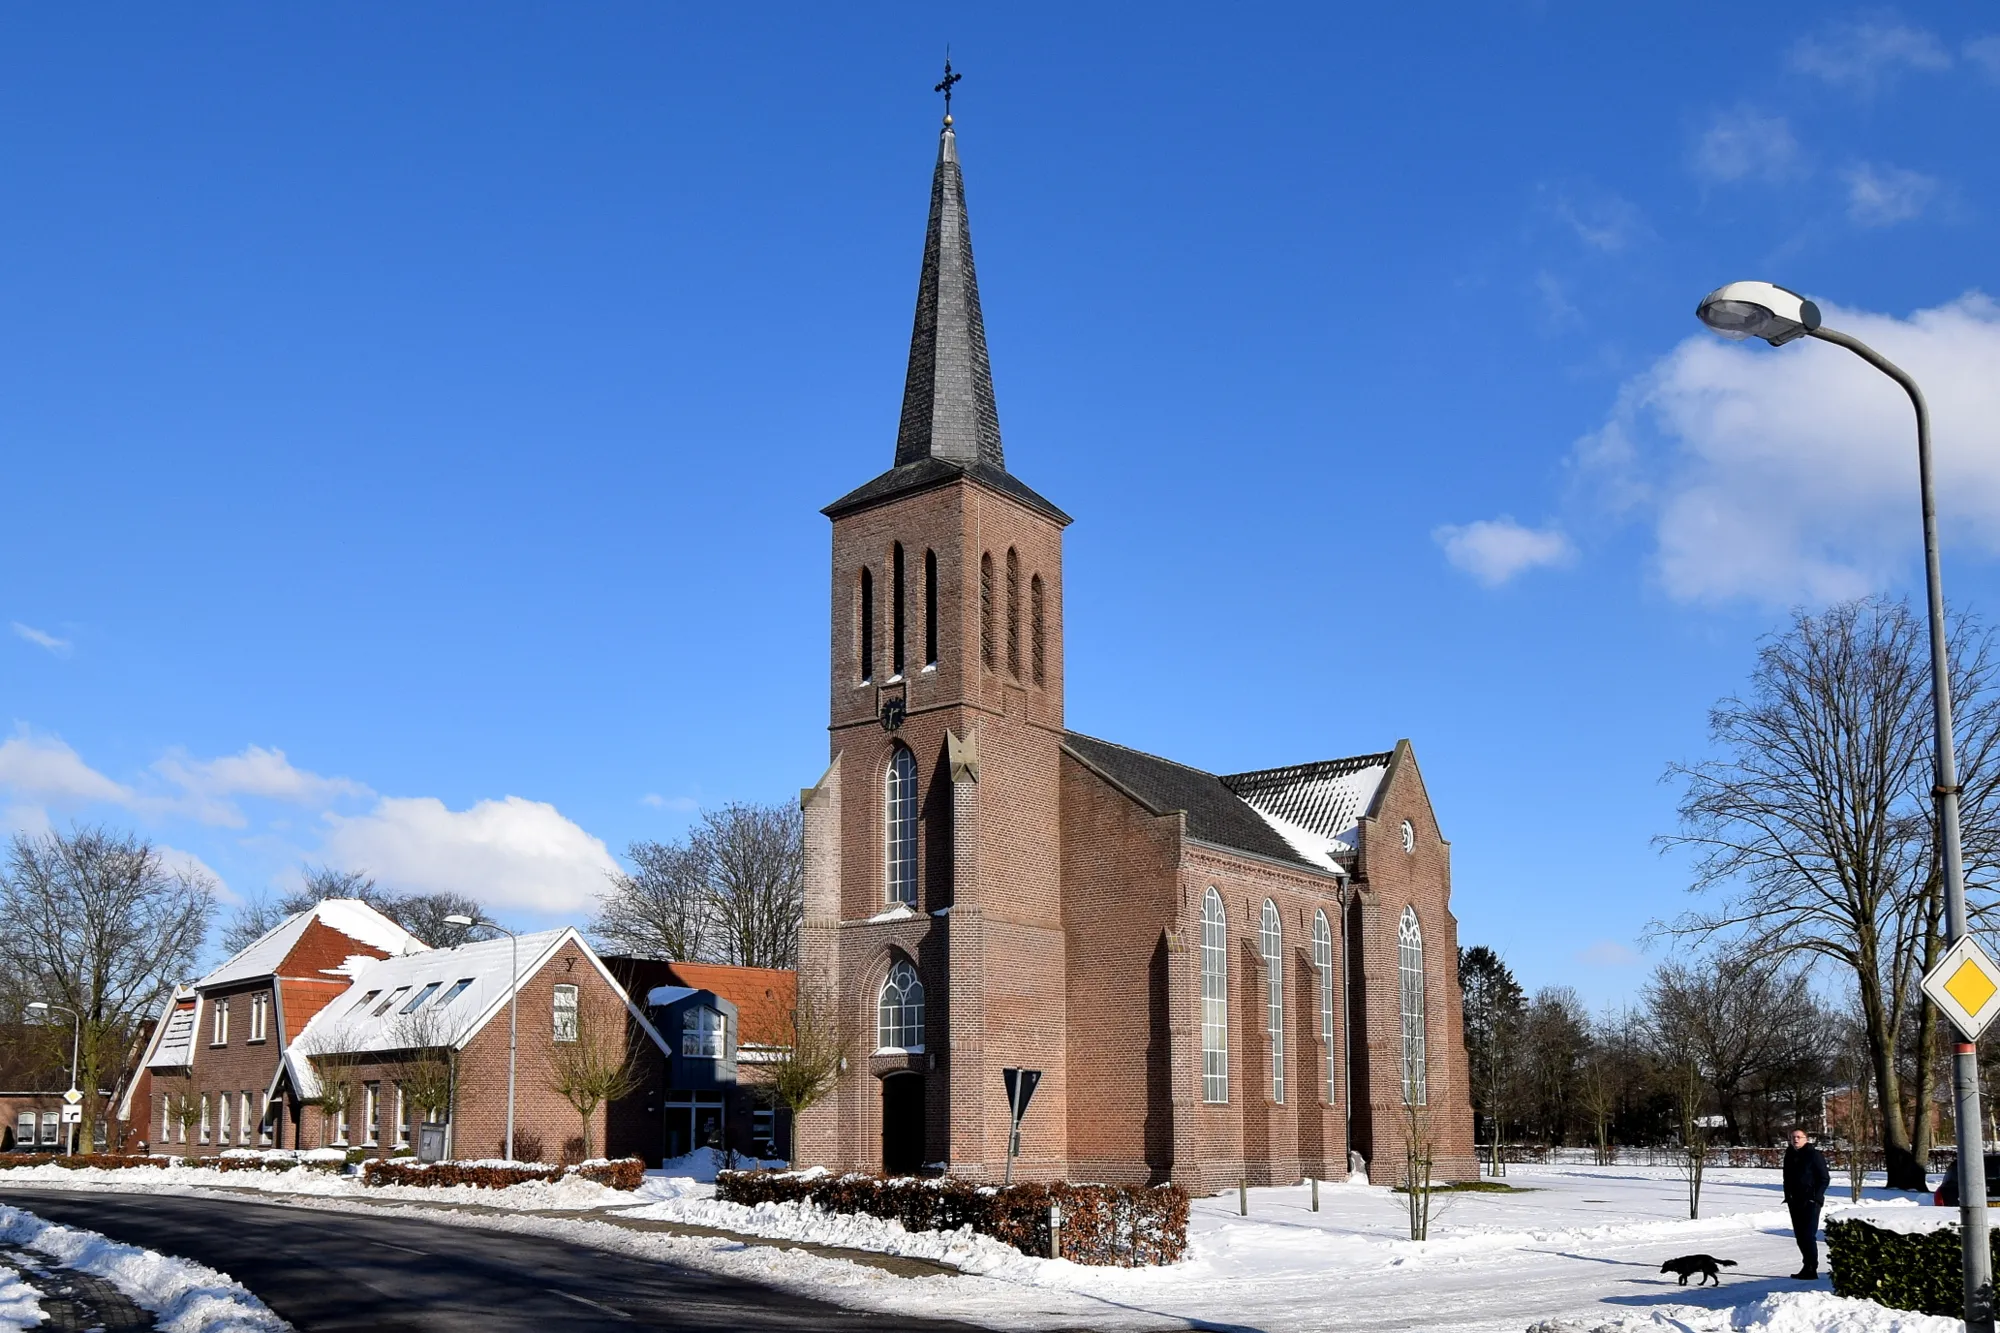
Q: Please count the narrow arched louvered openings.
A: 6